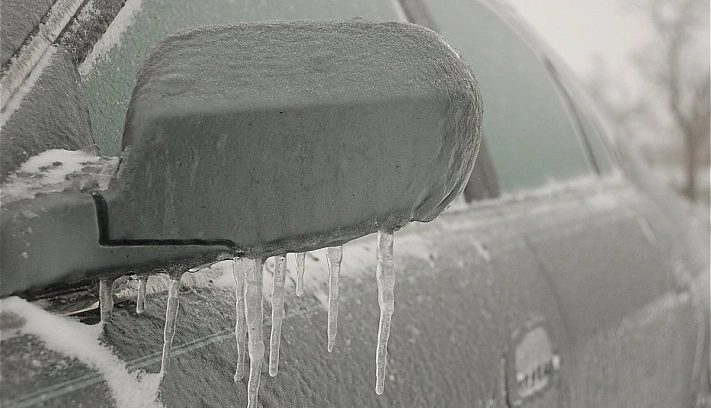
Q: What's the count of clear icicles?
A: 9